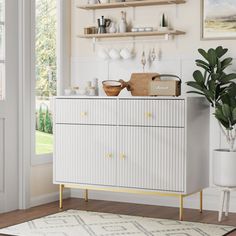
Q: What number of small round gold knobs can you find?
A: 4